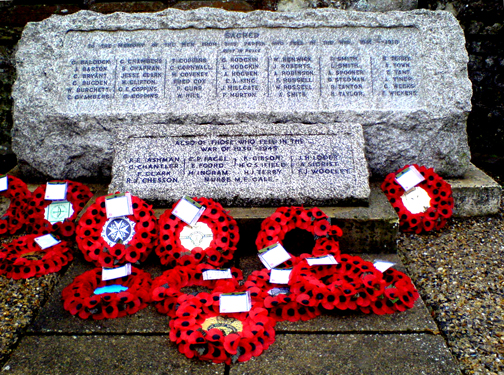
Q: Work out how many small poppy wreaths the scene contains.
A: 13